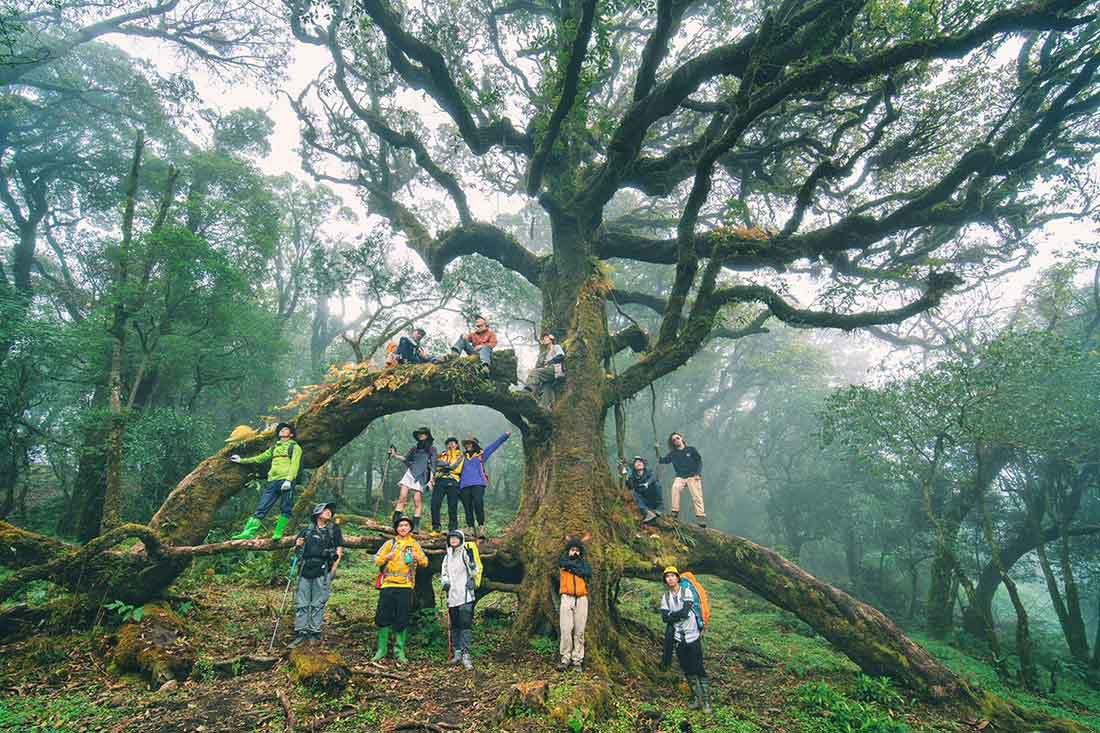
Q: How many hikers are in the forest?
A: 14